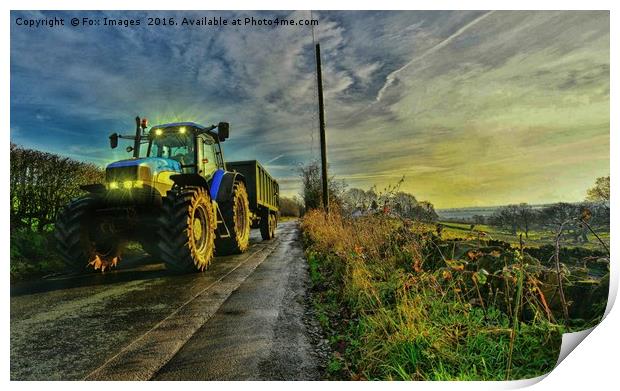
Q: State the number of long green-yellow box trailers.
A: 1